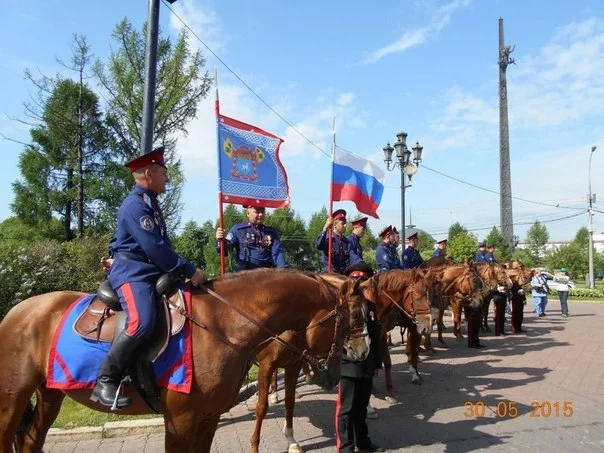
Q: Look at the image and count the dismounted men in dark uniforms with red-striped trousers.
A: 4